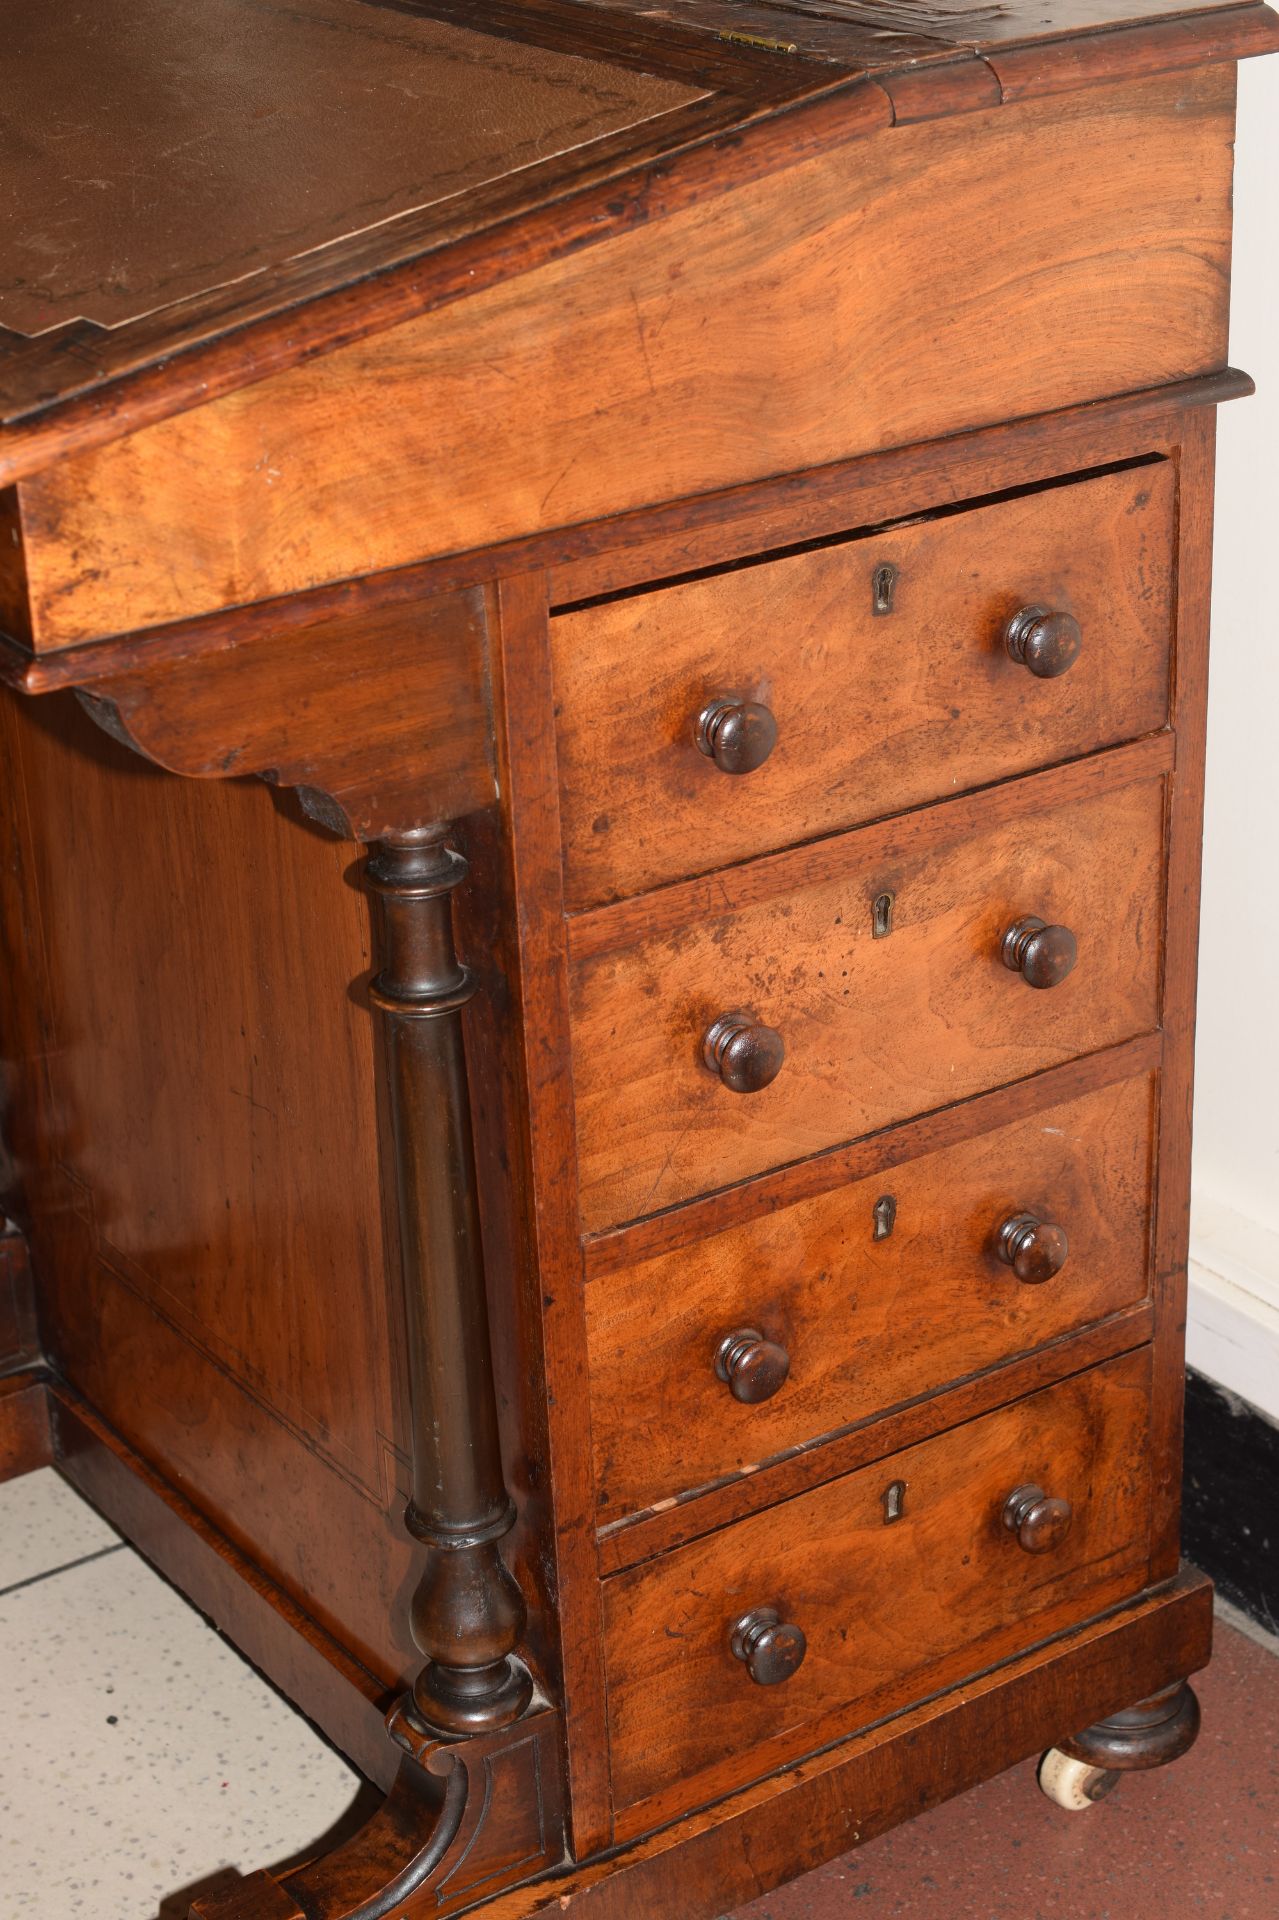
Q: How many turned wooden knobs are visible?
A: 8